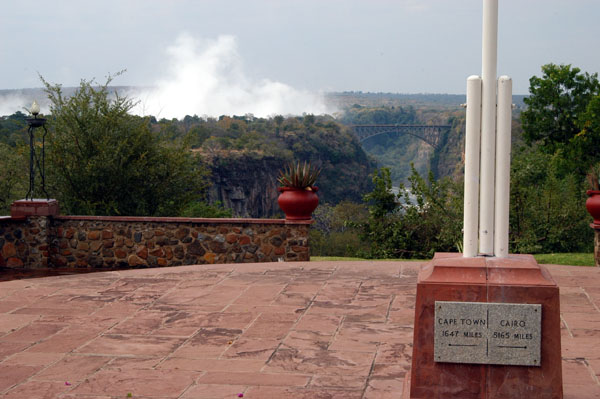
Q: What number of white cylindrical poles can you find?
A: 3